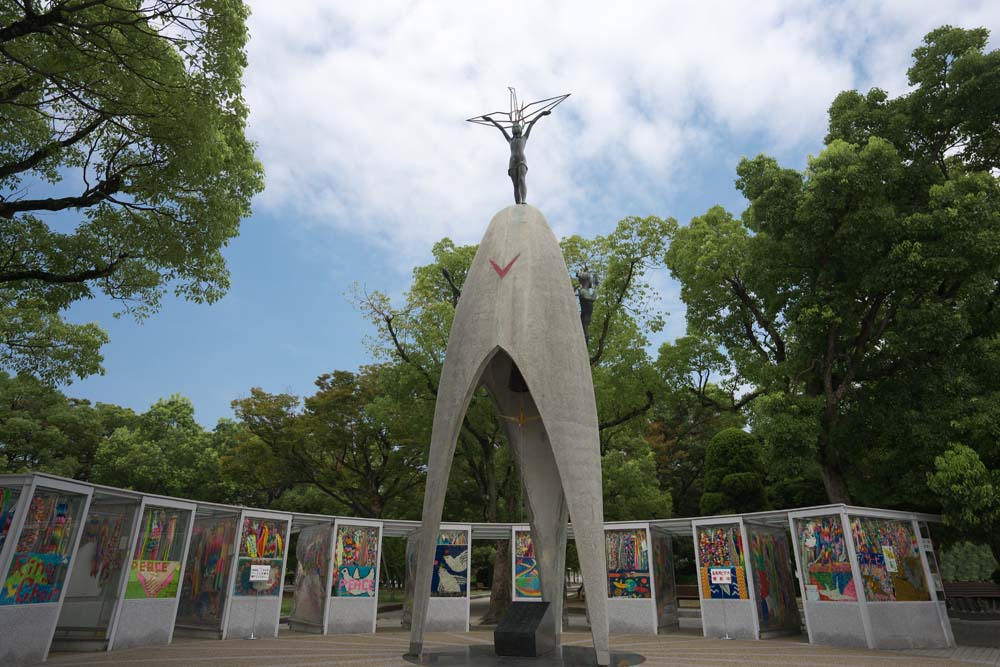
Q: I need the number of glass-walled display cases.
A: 9